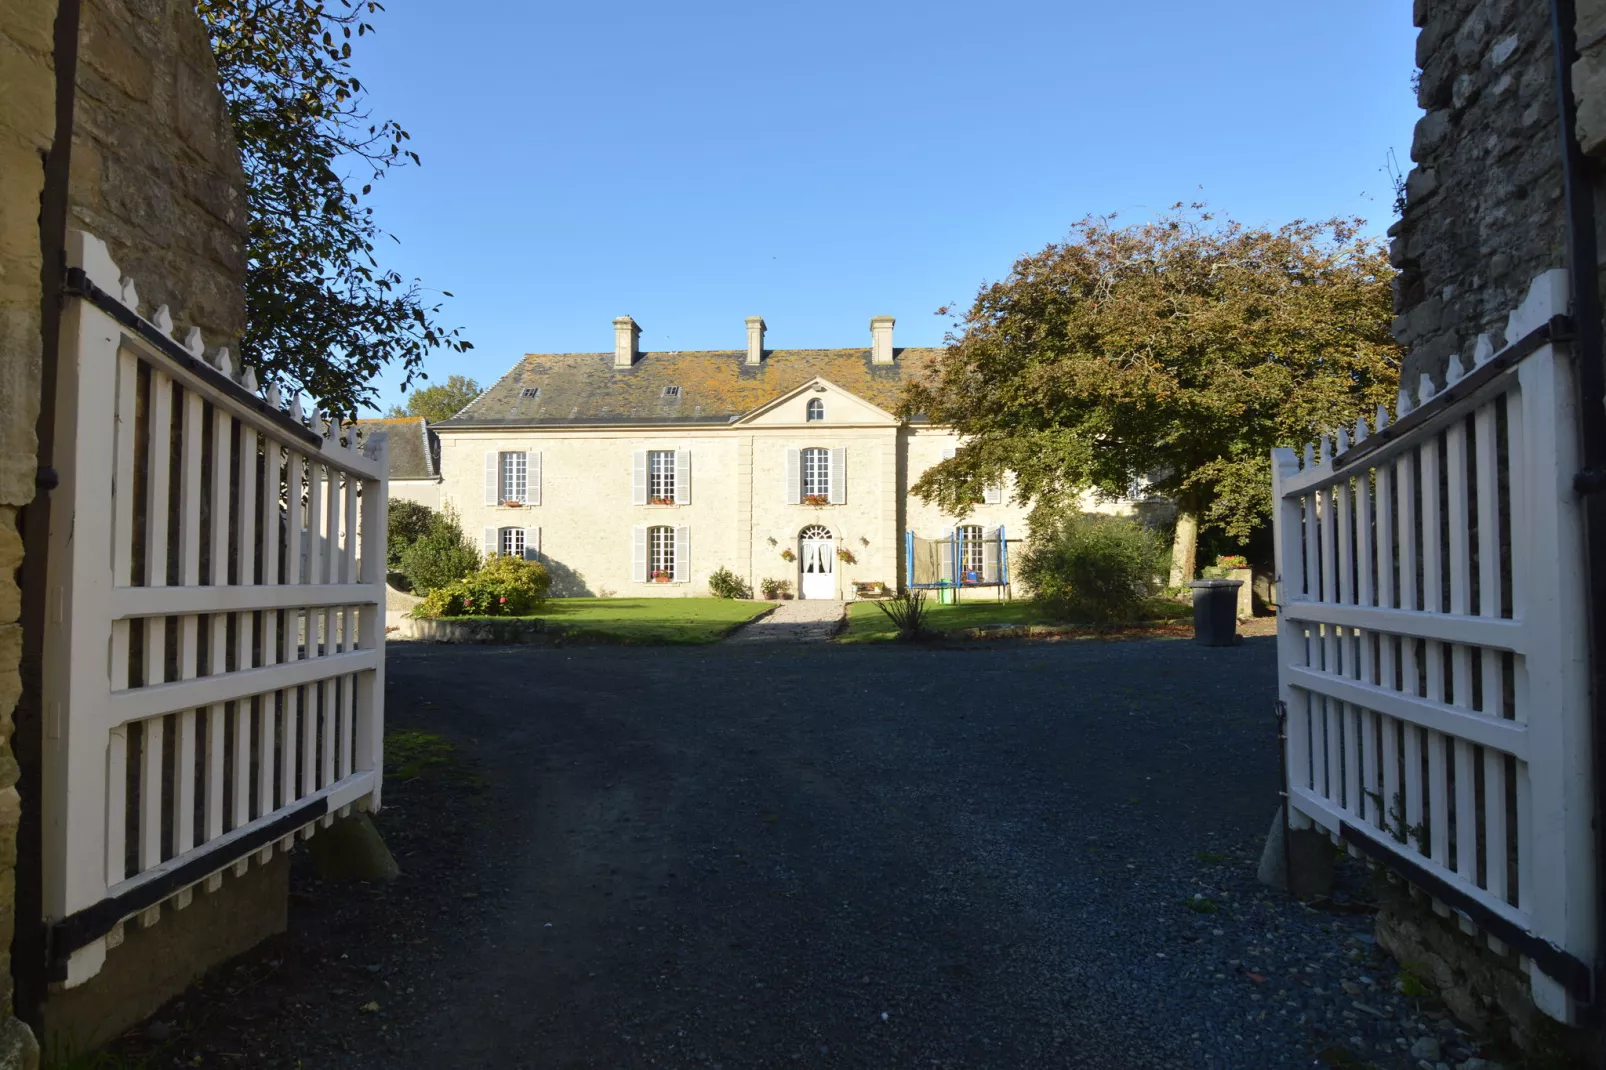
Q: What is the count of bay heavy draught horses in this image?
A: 0